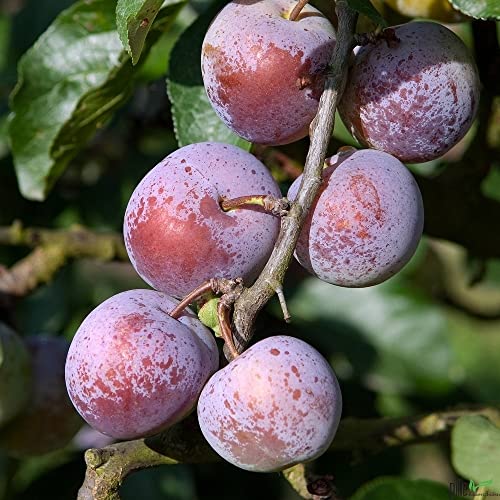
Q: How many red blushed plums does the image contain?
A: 6